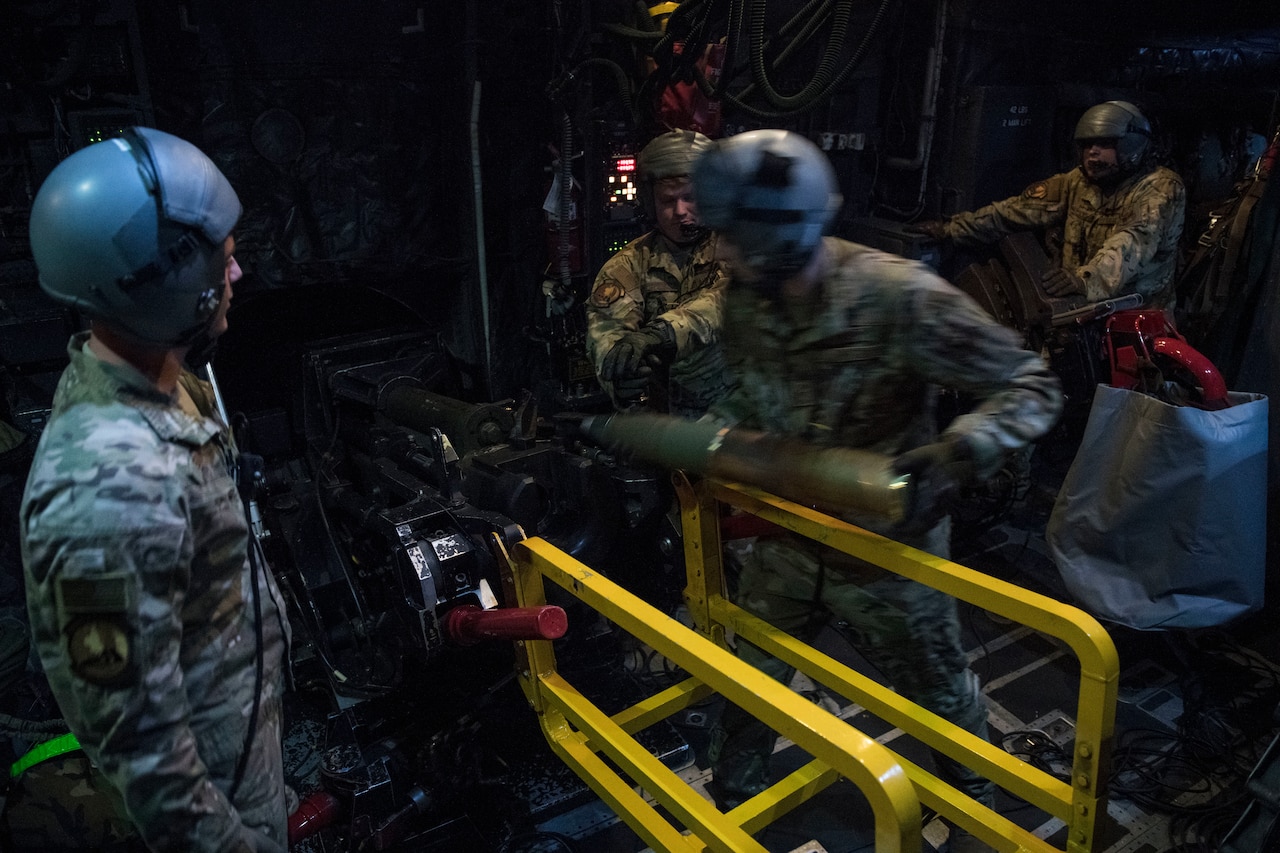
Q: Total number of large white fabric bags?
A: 1